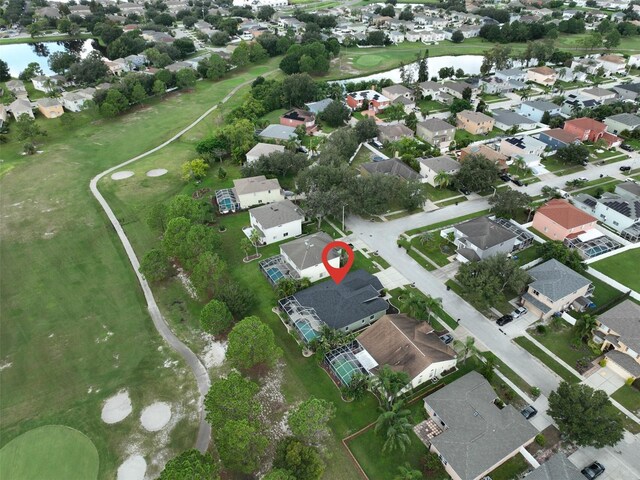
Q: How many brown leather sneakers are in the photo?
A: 0